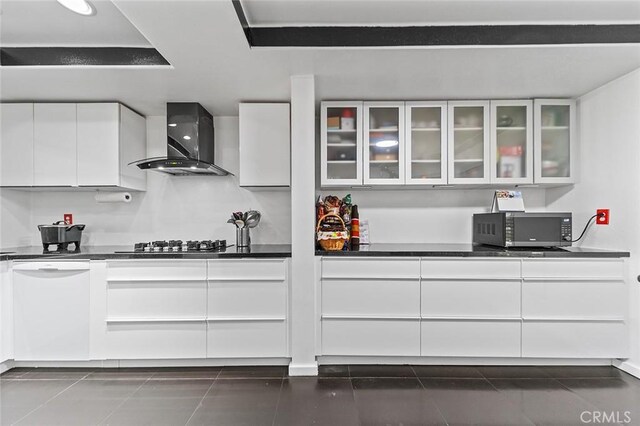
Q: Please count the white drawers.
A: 15